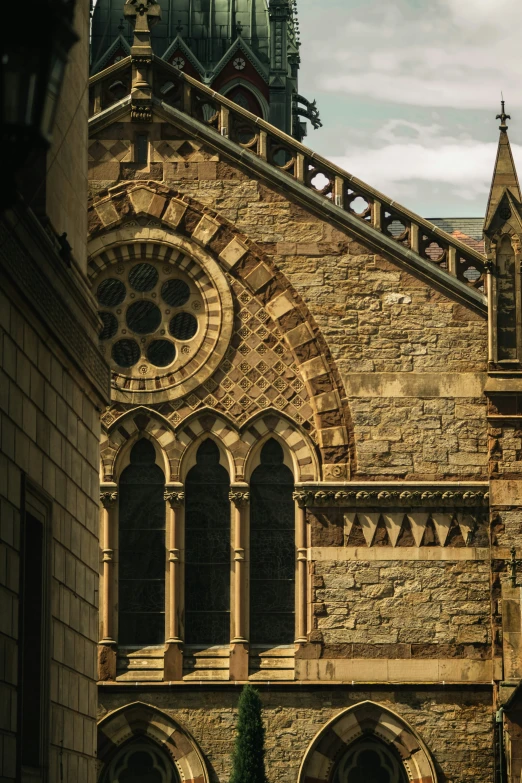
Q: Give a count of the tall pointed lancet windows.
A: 3